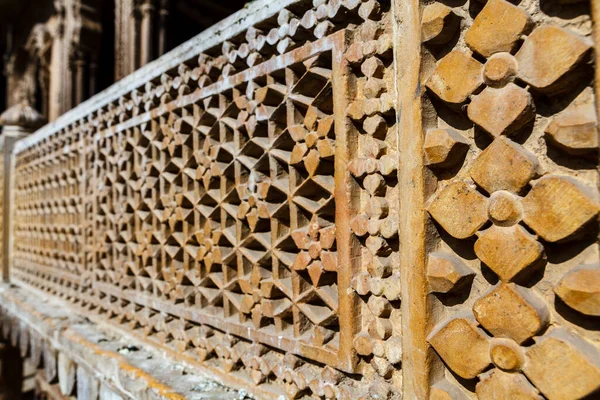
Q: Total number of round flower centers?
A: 3